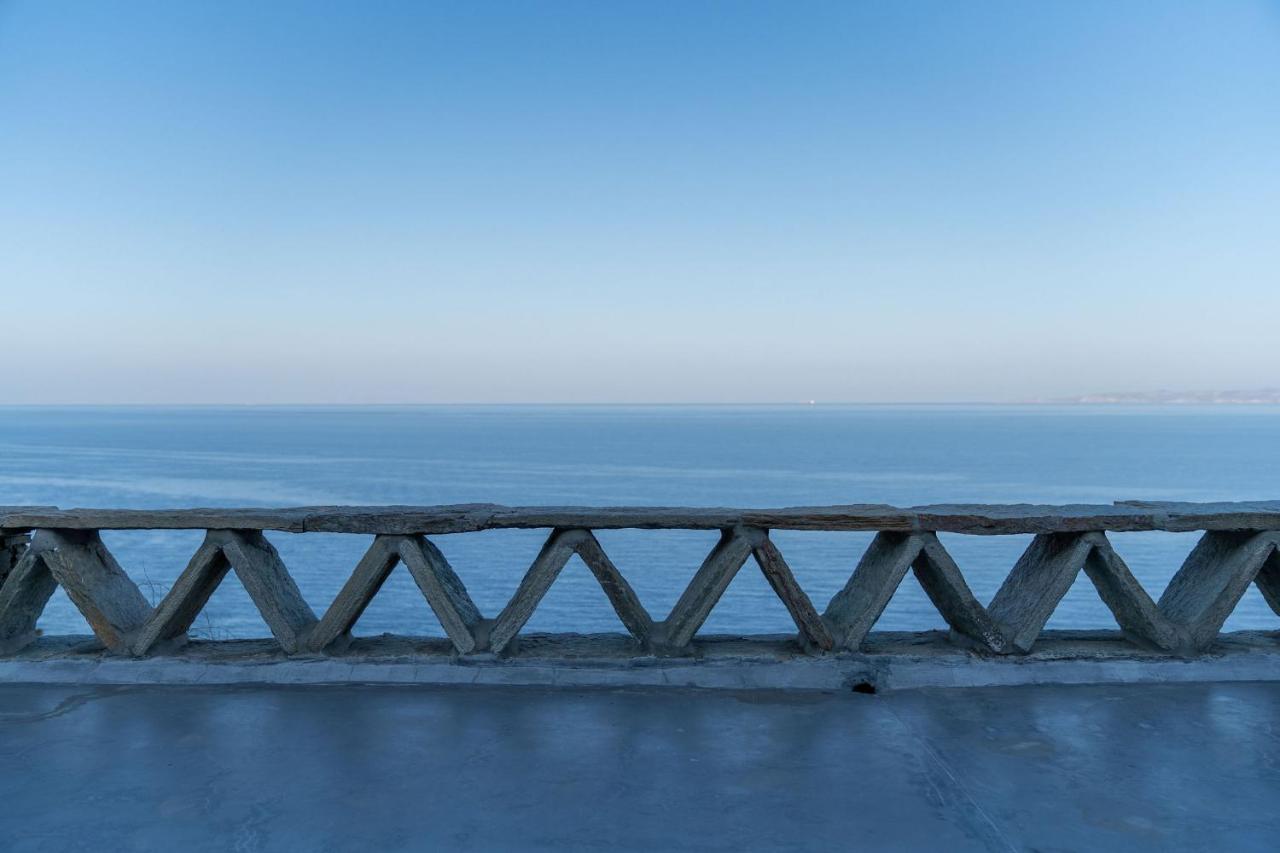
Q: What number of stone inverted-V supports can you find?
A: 8